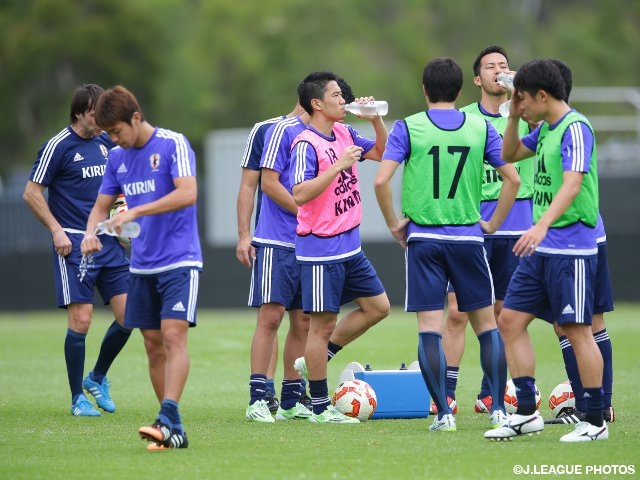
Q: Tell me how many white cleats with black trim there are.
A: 2